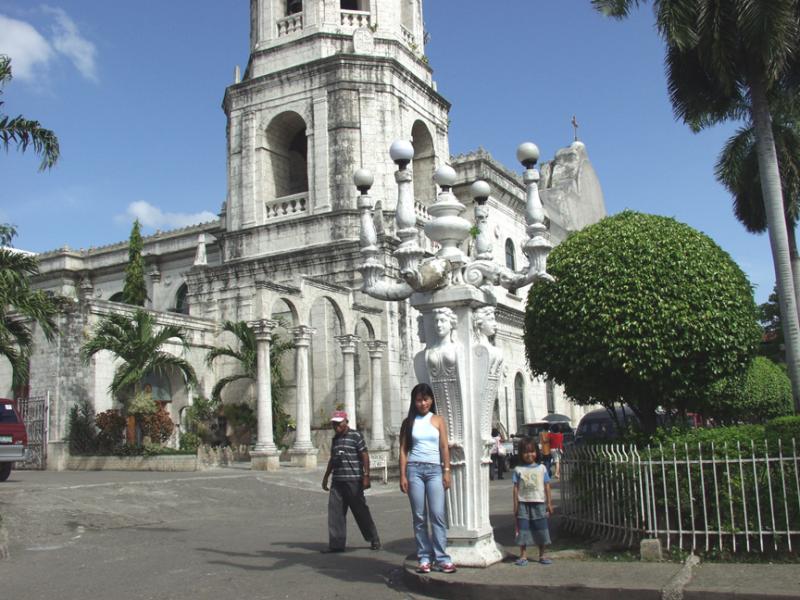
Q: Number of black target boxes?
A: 0